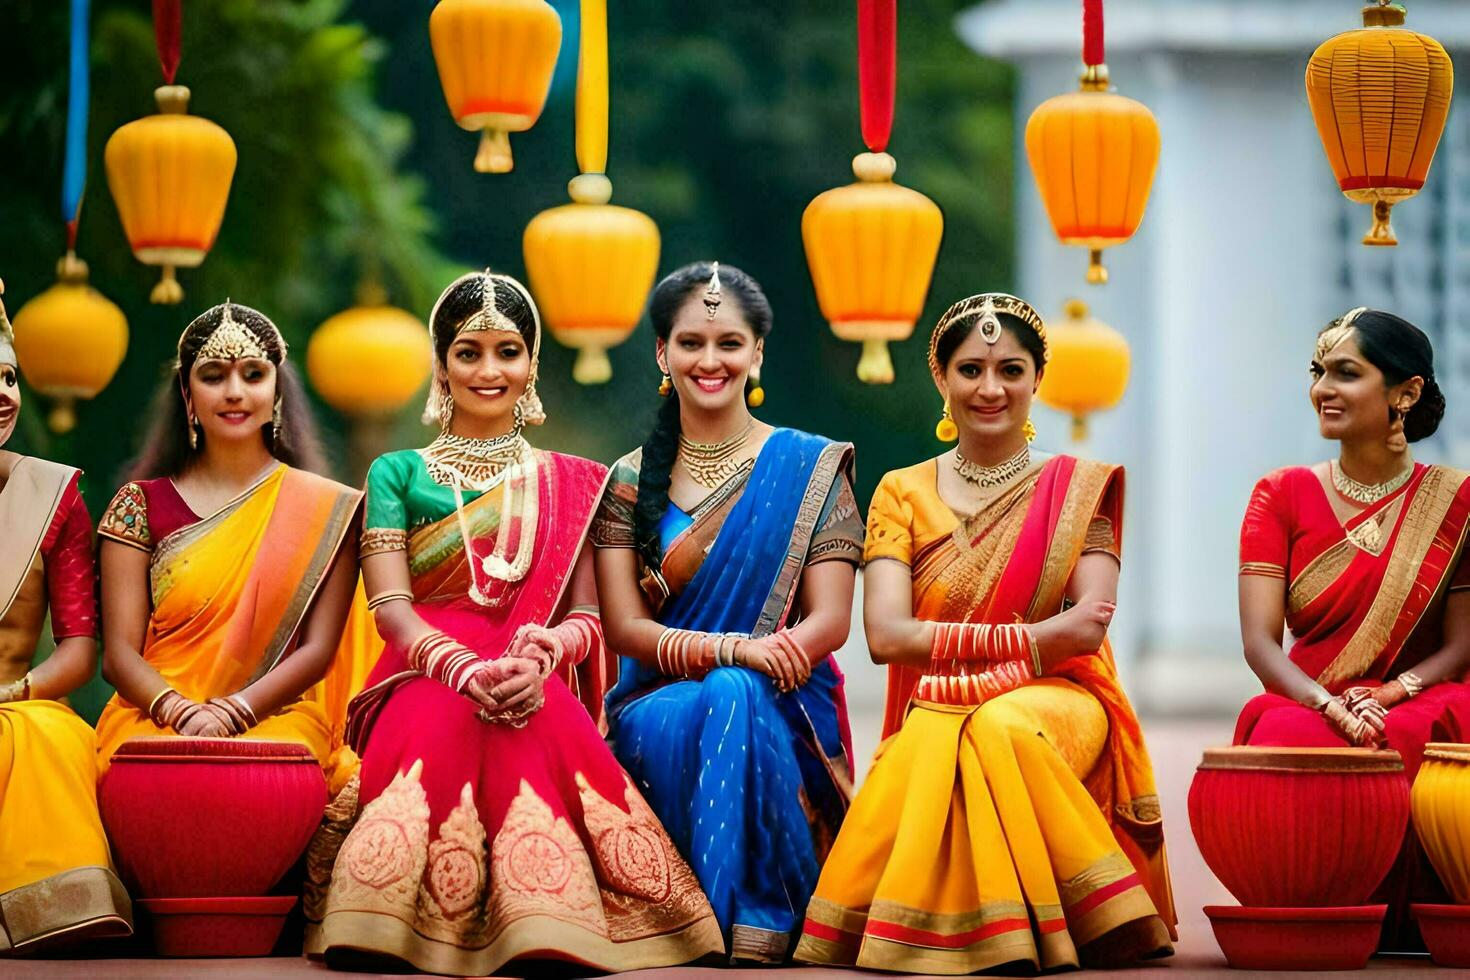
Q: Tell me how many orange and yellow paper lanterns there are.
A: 9